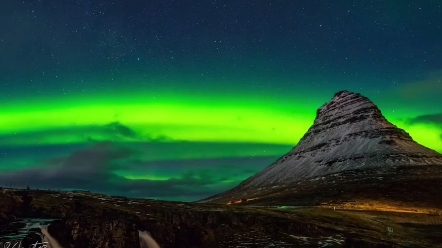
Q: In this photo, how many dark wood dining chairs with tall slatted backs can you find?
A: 0